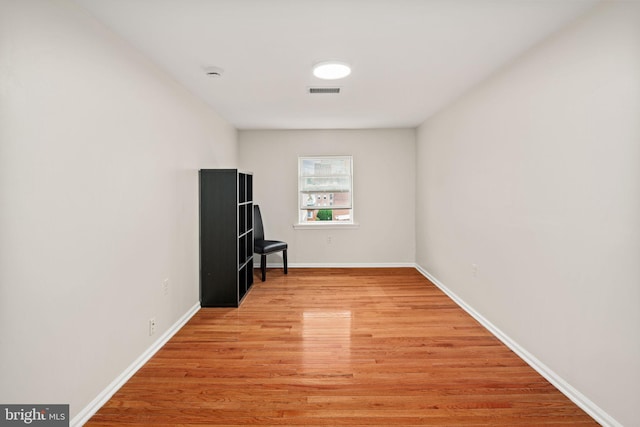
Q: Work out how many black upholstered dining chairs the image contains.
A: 1